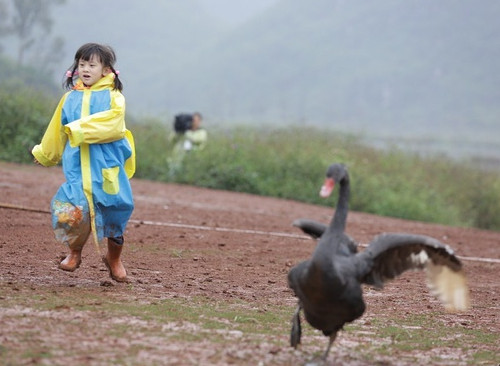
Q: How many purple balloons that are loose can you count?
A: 0